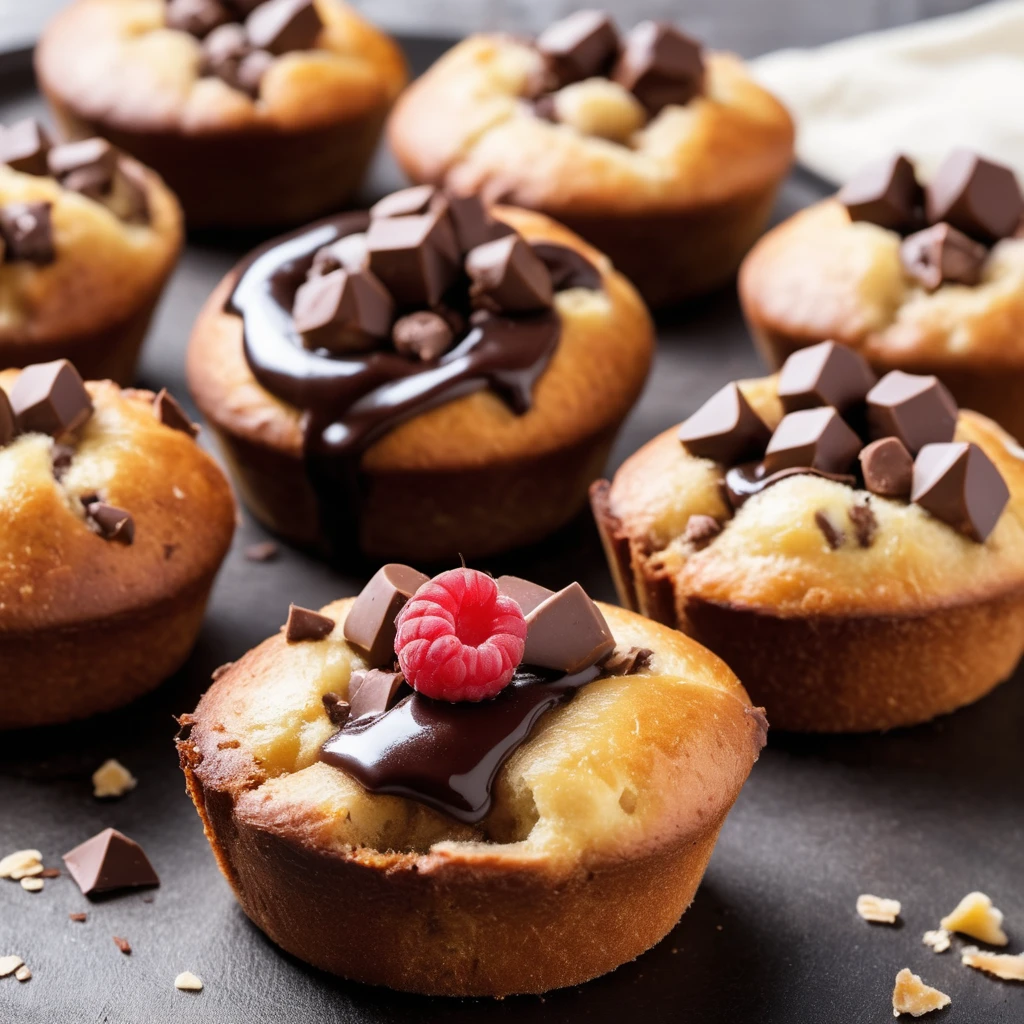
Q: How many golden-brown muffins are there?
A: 8